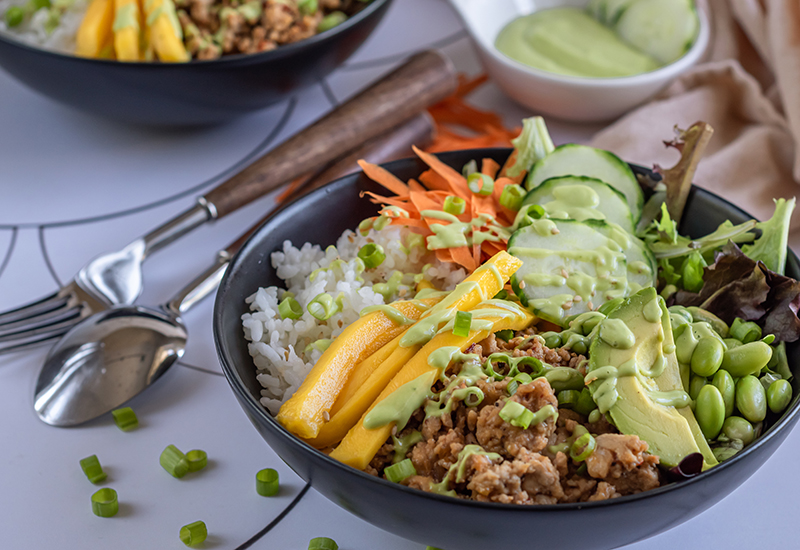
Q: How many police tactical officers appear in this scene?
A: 0